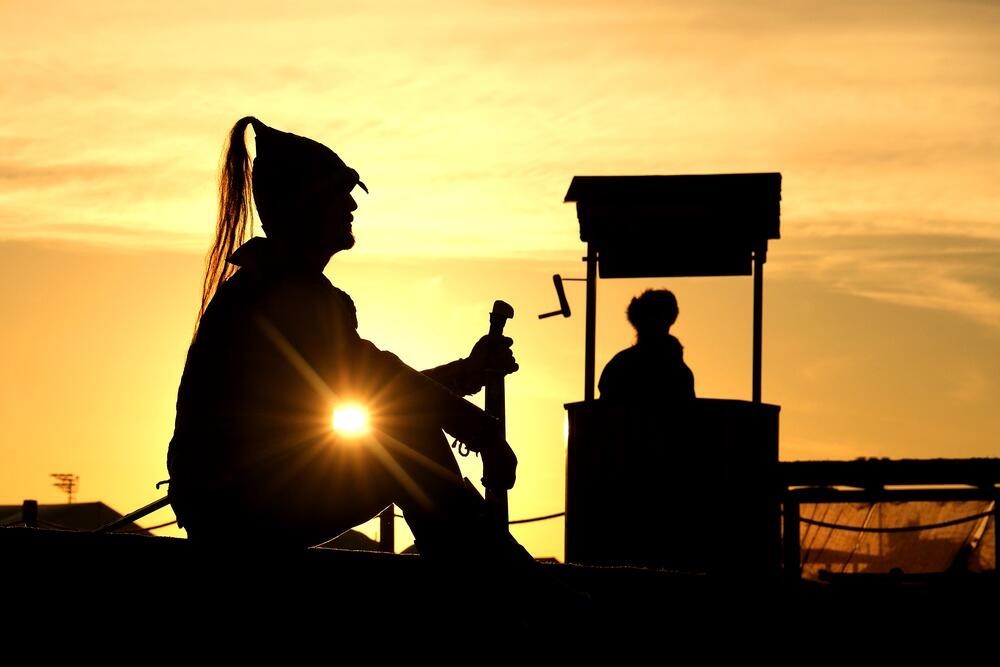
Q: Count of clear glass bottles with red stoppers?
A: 0